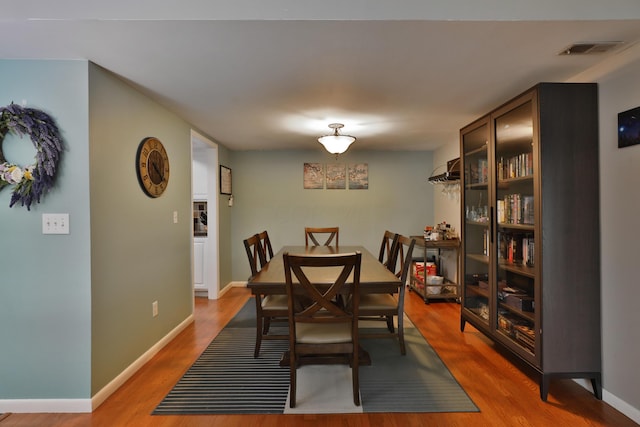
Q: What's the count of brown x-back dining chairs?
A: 6